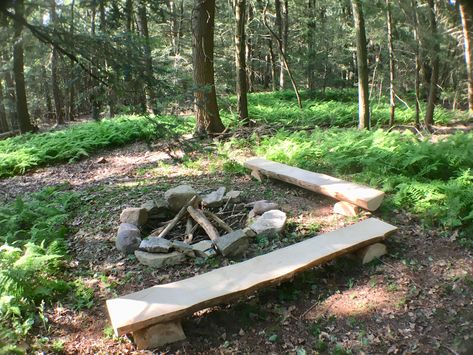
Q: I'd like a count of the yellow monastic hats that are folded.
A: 0